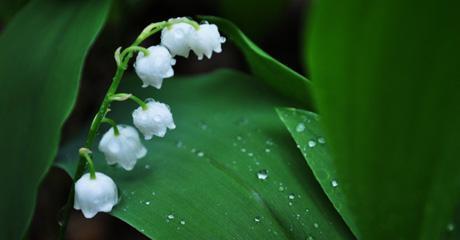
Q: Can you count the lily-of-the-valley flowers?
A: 6